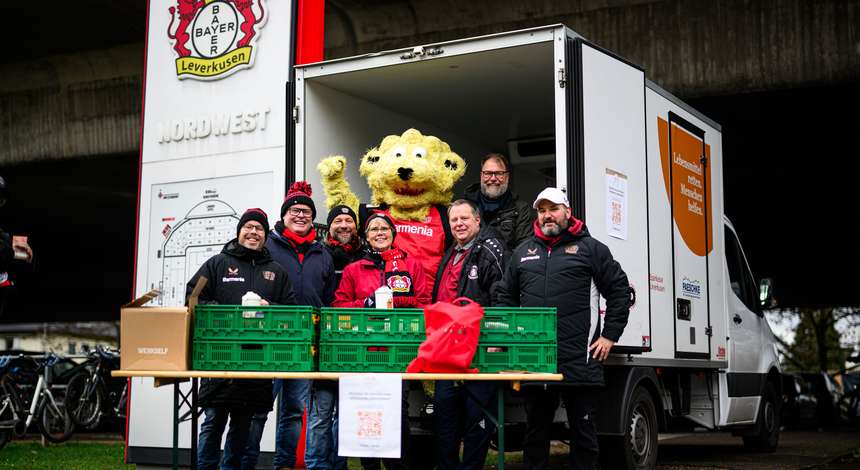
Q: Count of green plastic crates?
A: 6